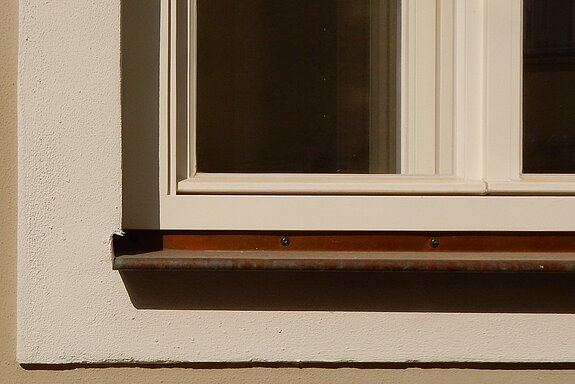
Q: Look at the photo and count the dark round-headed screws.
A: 2